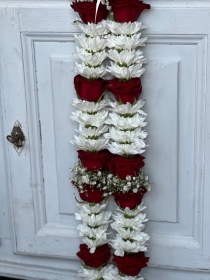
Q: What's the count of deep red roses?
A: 10